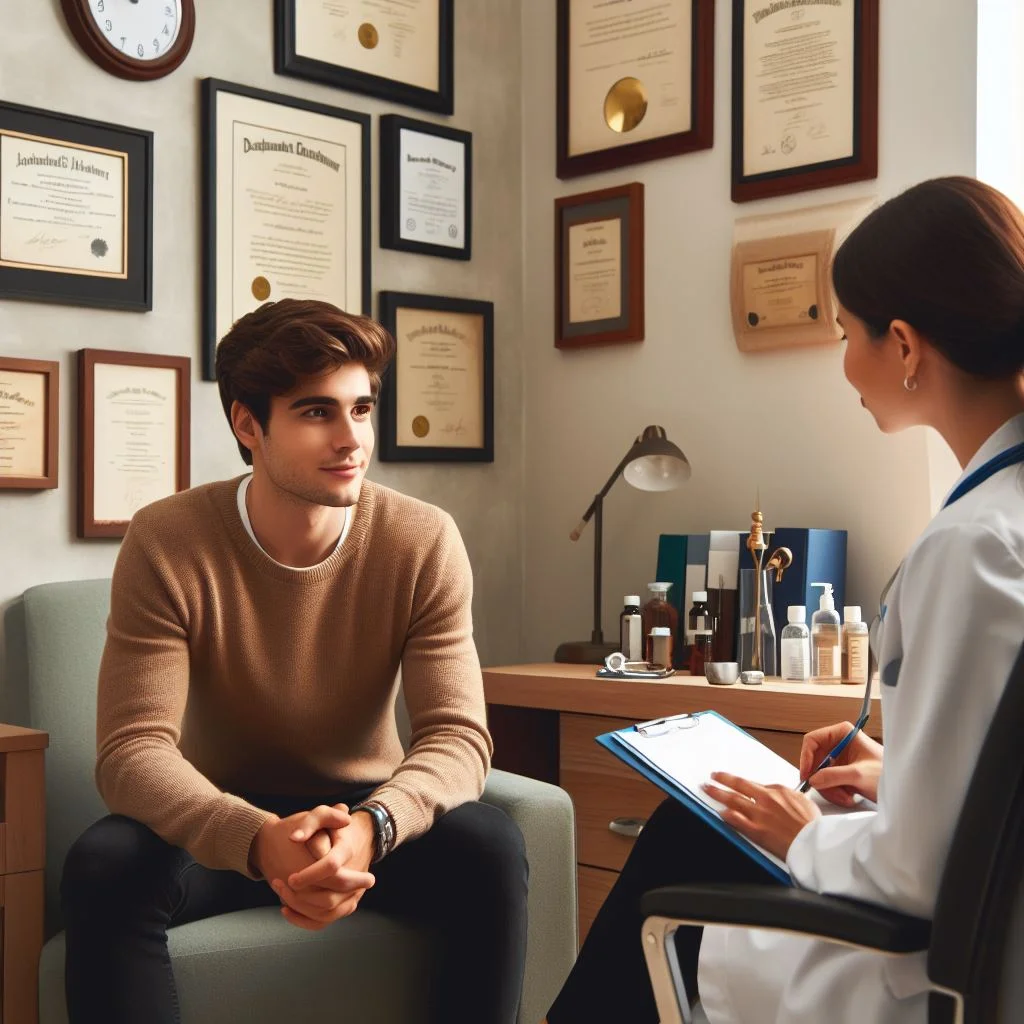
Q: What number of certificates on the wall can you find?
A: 11